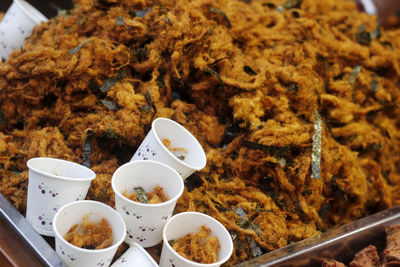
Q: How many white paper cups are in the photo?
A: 7